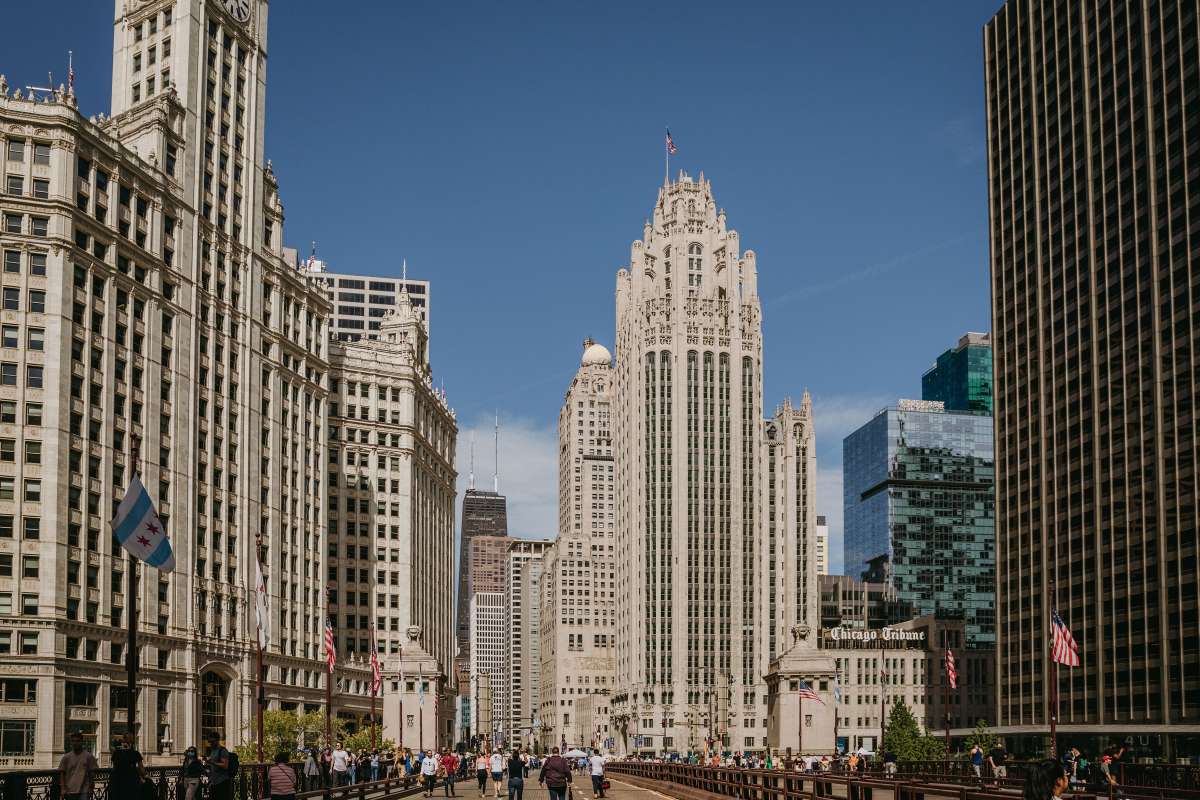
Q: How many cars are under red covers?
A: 0